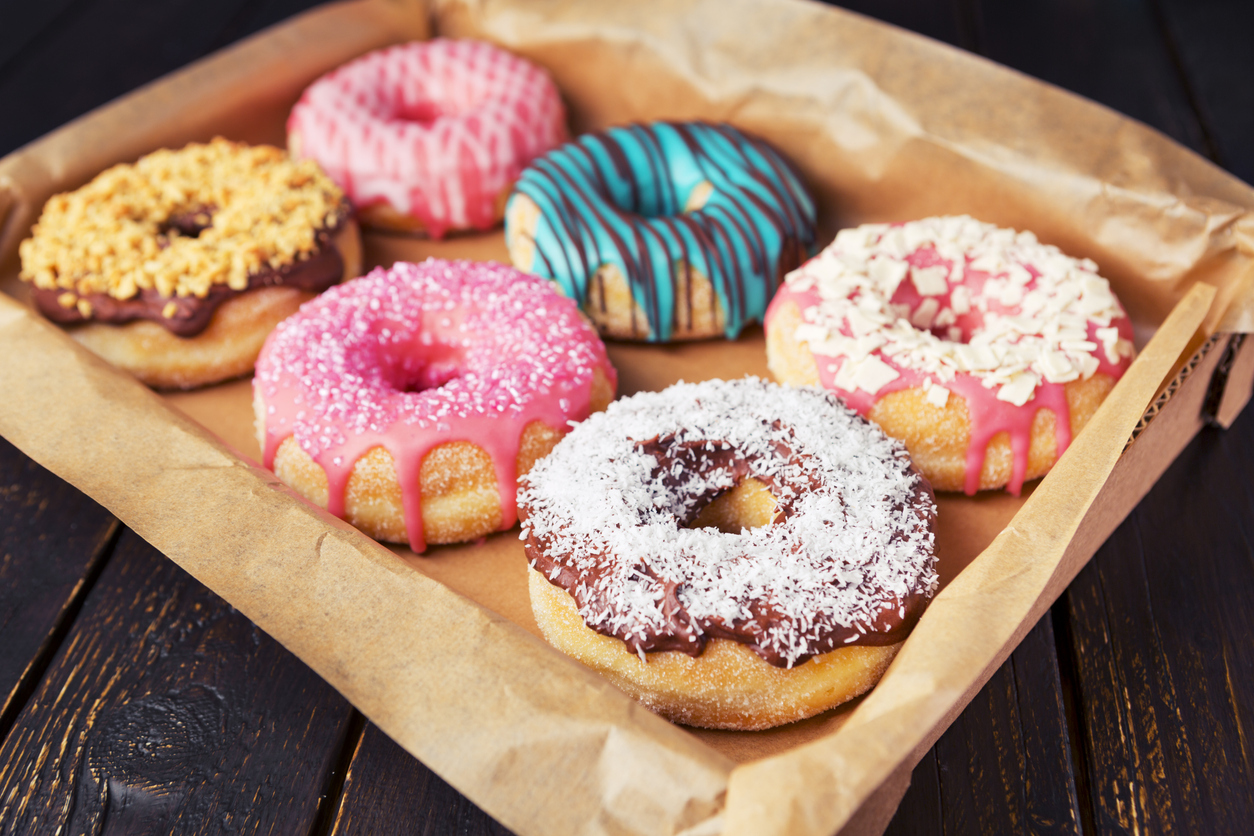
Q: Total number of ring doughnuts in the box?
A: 6